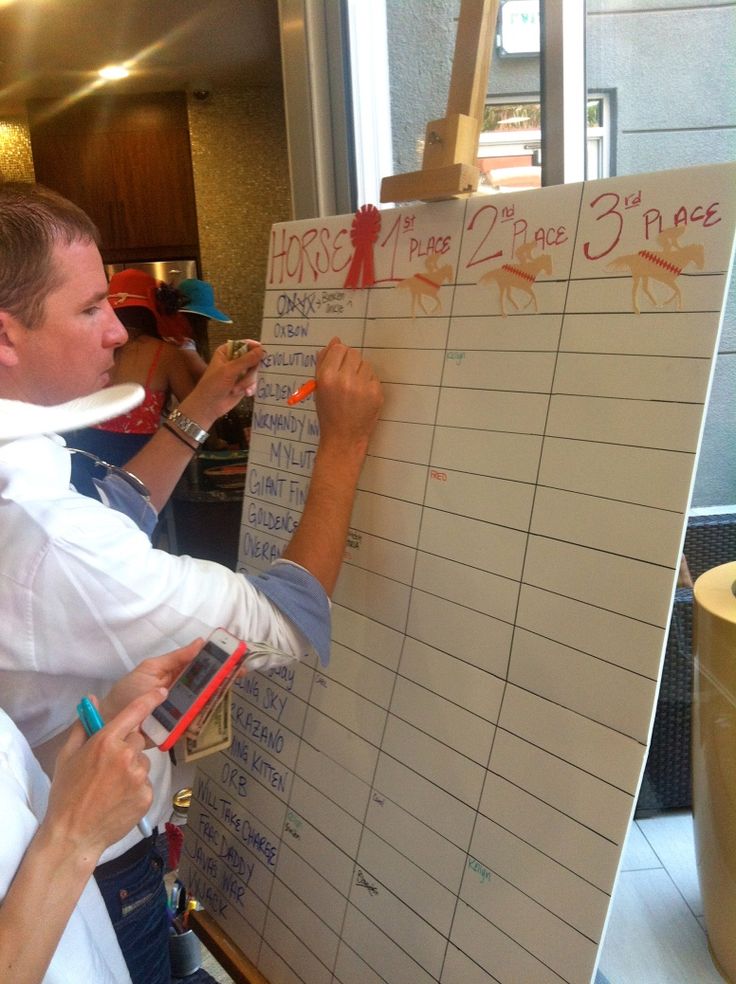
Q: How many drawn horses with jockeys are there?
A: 3